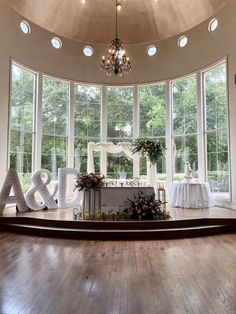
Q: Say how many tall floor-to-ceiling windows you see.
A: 7